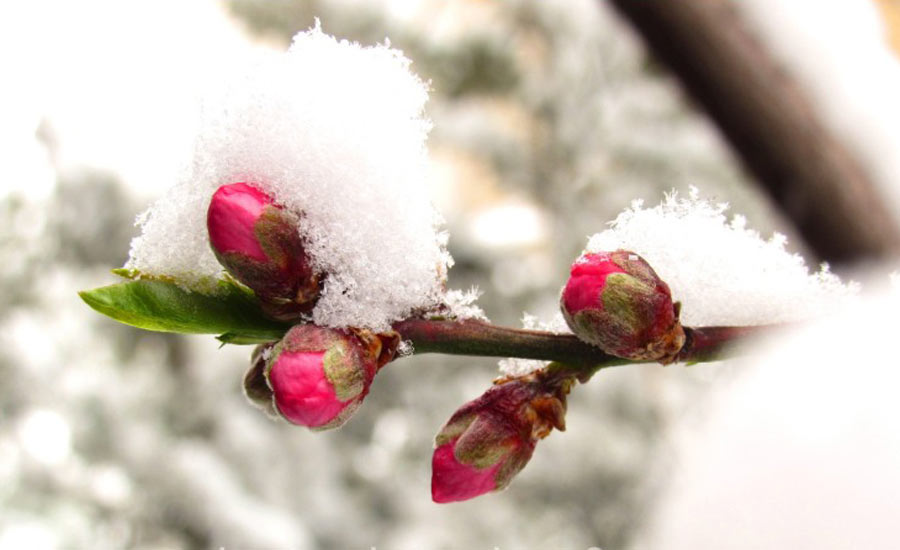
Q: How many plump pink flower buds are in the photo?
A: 4